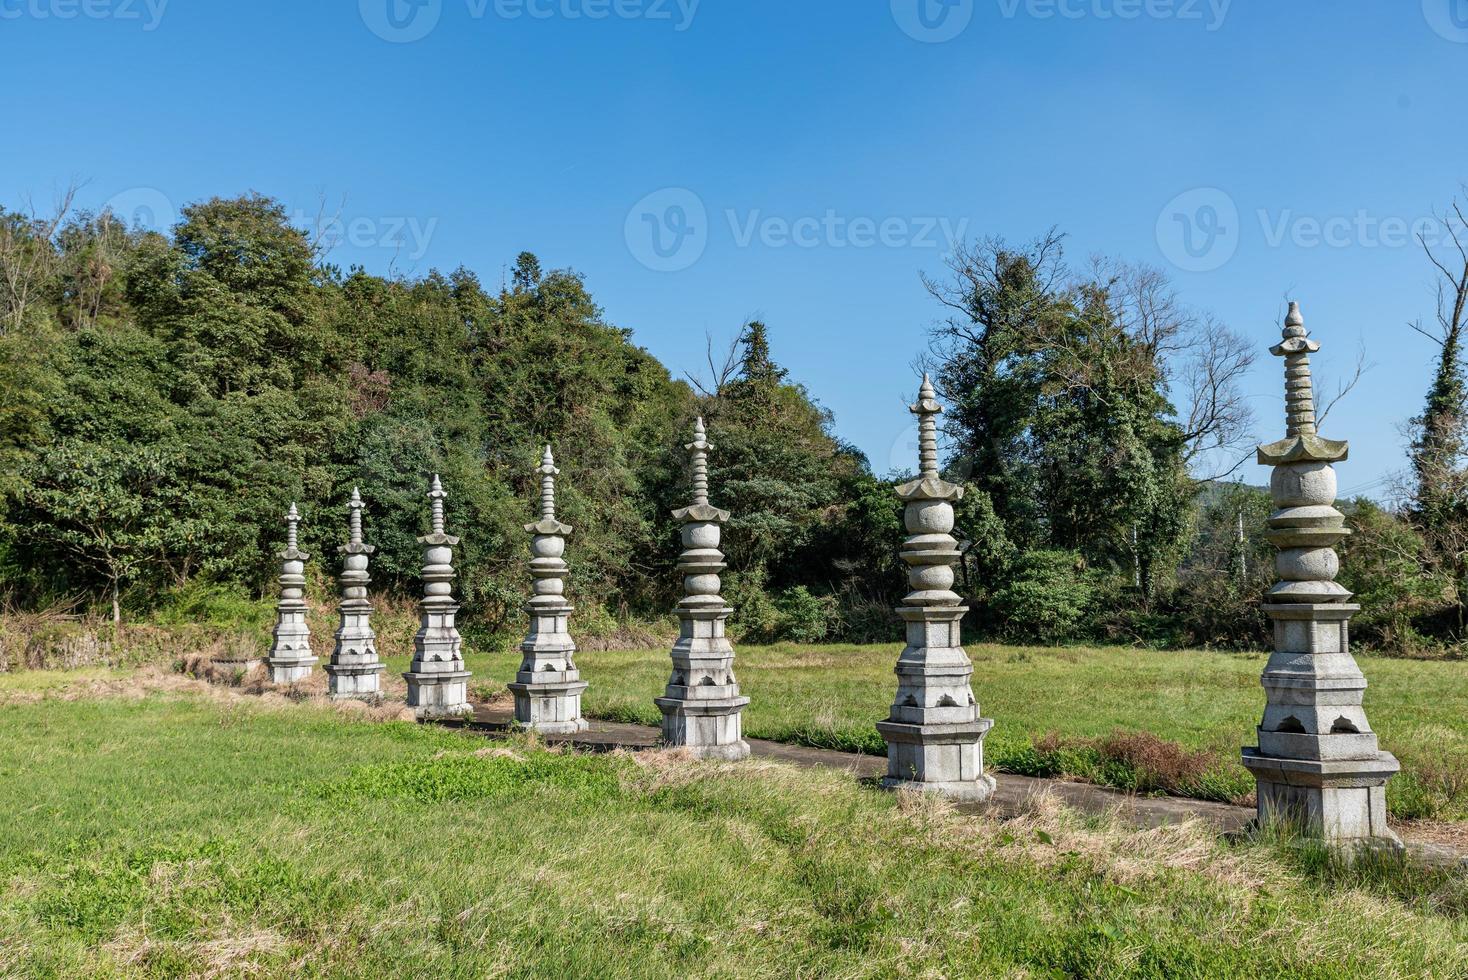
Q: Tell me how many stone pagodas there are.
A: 7